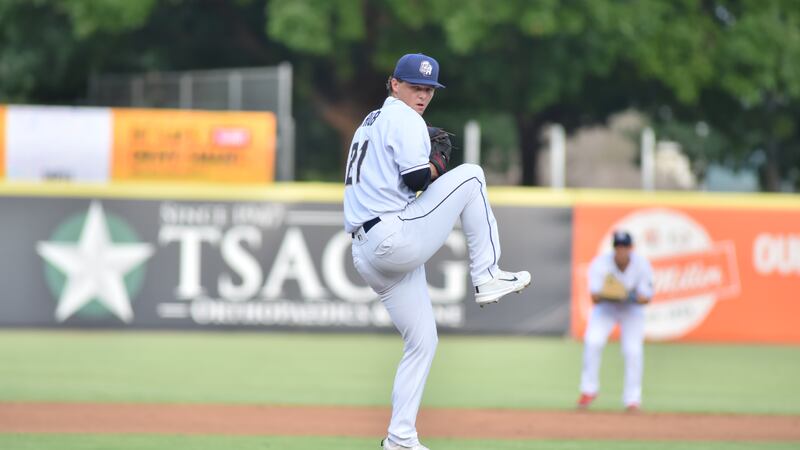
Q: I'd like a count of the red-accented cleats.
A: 2